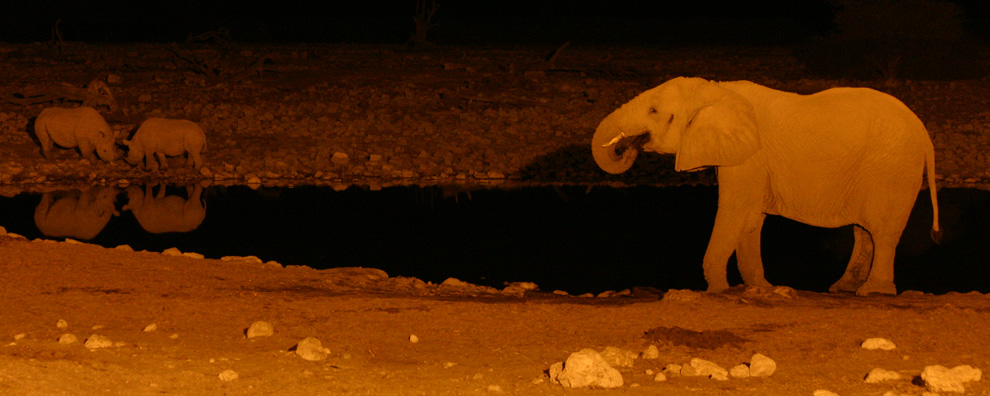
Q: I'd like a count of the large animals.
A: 3